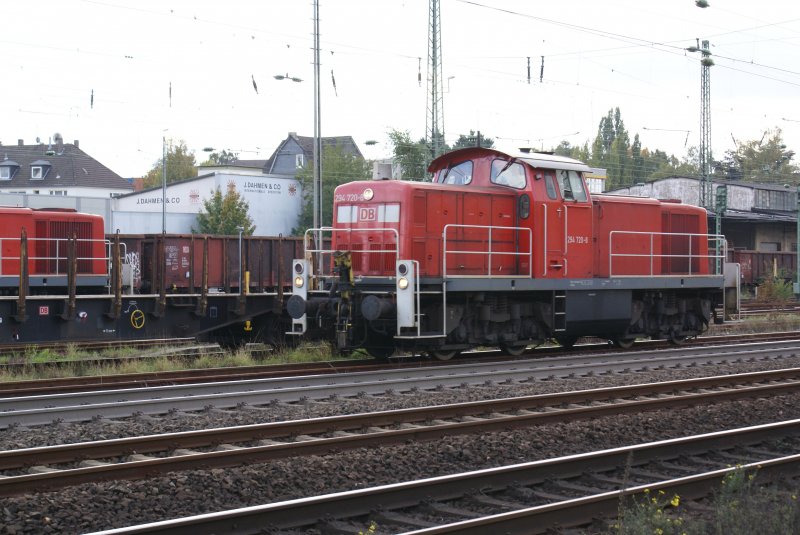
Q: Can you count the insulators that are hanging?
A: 7